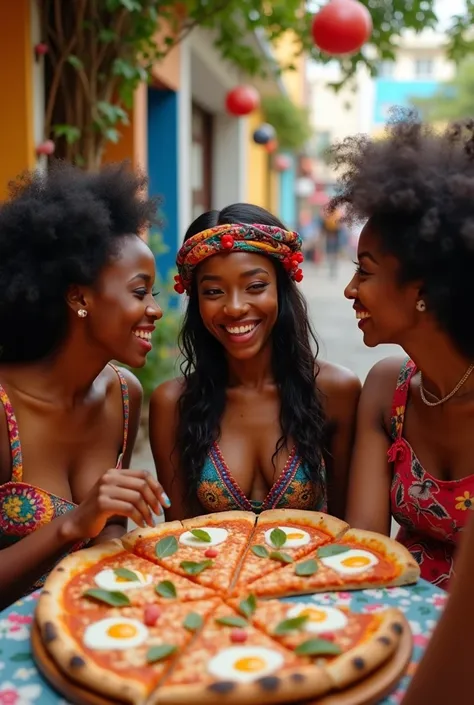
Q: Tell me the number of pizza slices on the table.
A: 7